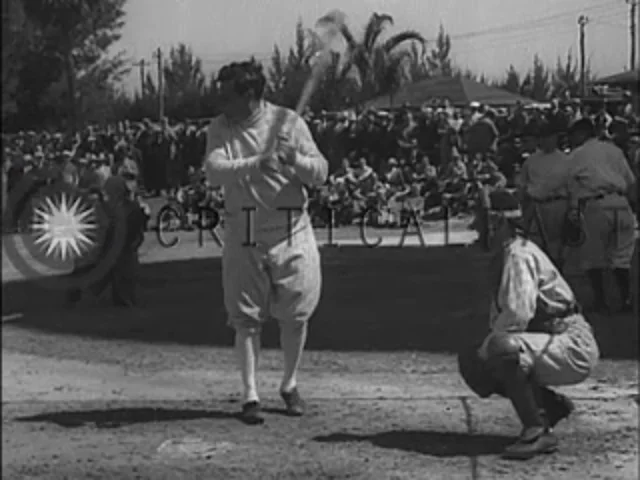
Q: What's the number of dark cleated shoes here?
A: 4